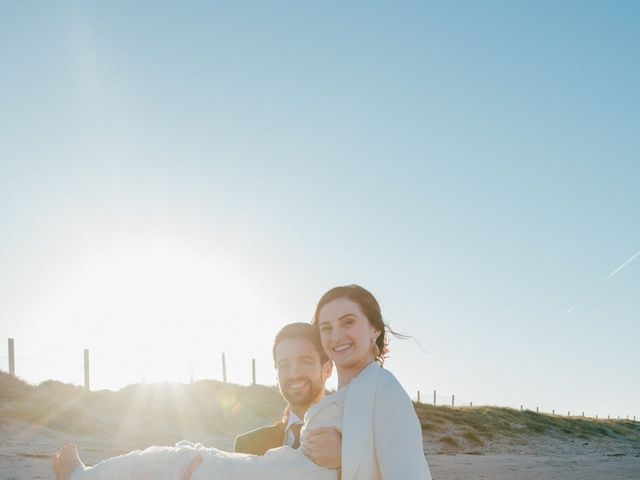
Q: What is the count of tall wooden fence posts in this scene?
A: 4